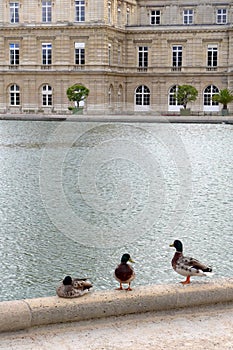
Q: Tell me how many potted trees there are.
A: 3